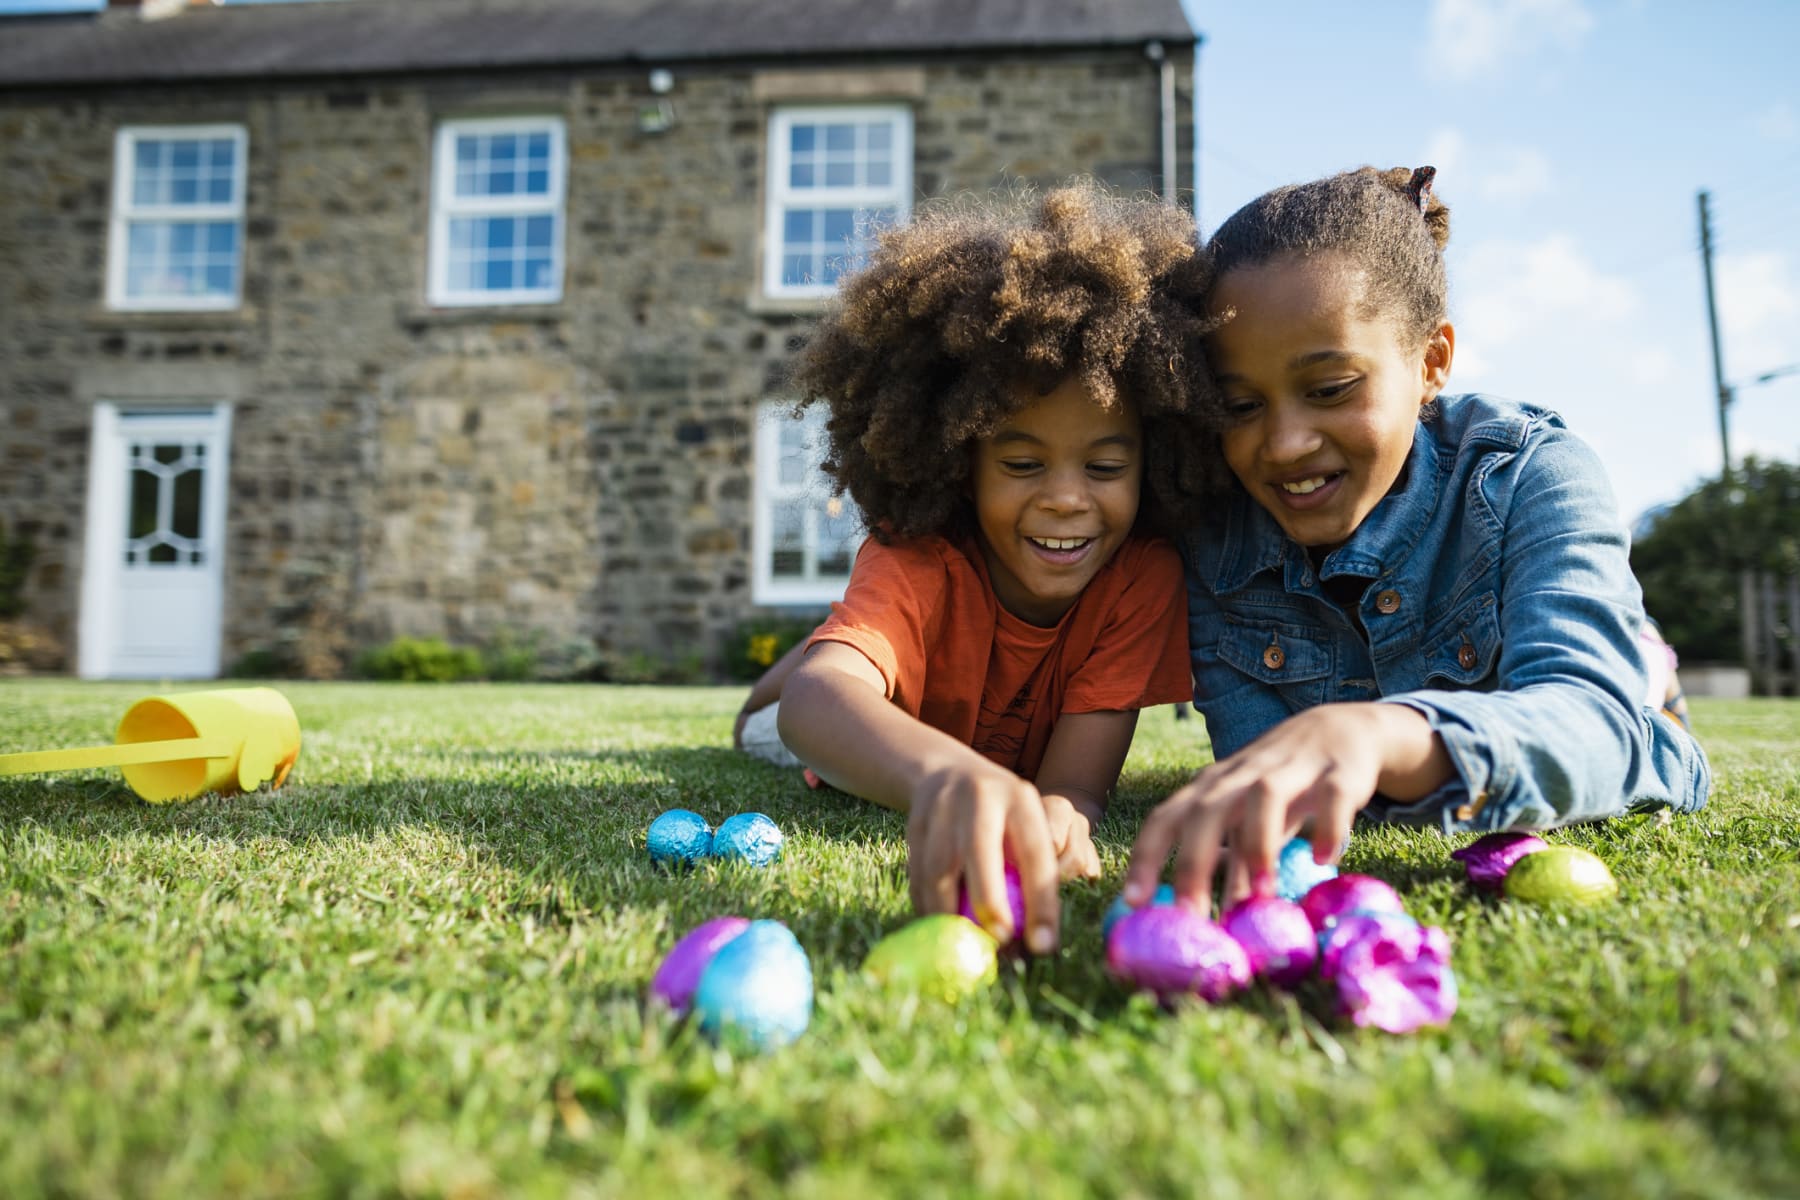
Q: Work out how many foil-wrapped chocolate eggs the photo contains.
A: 15